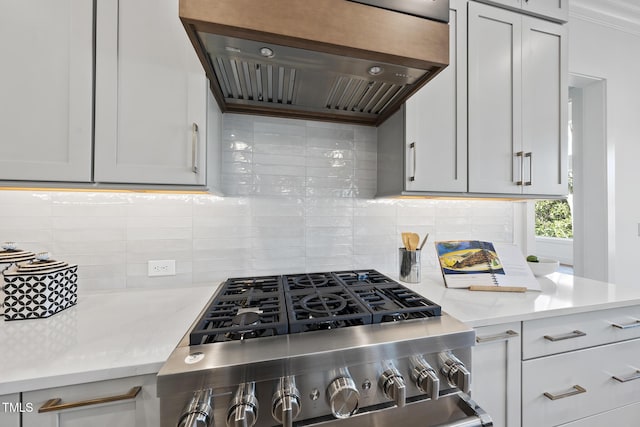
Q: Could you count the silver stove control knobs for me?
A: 7